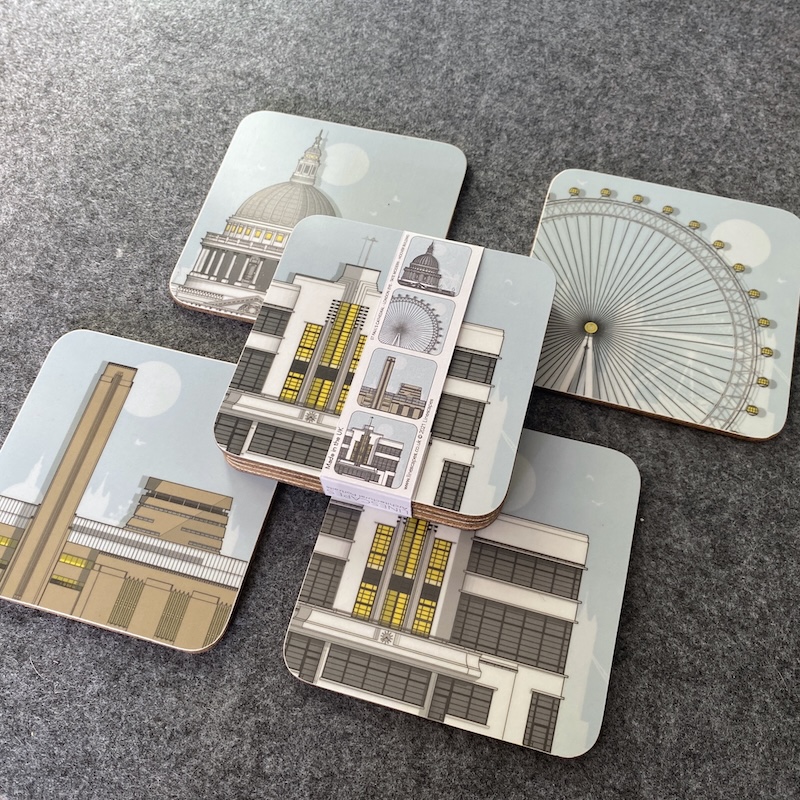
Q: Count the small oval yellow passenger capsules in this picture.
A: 12